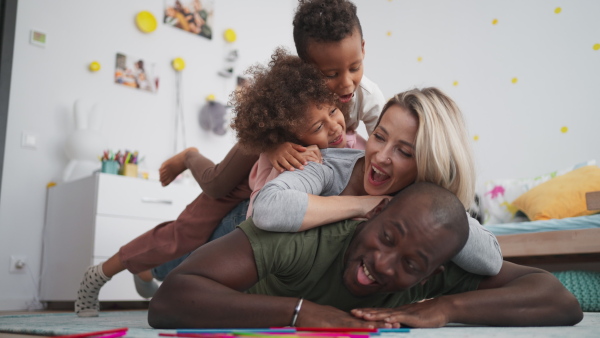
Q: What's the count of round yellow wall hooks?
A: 5